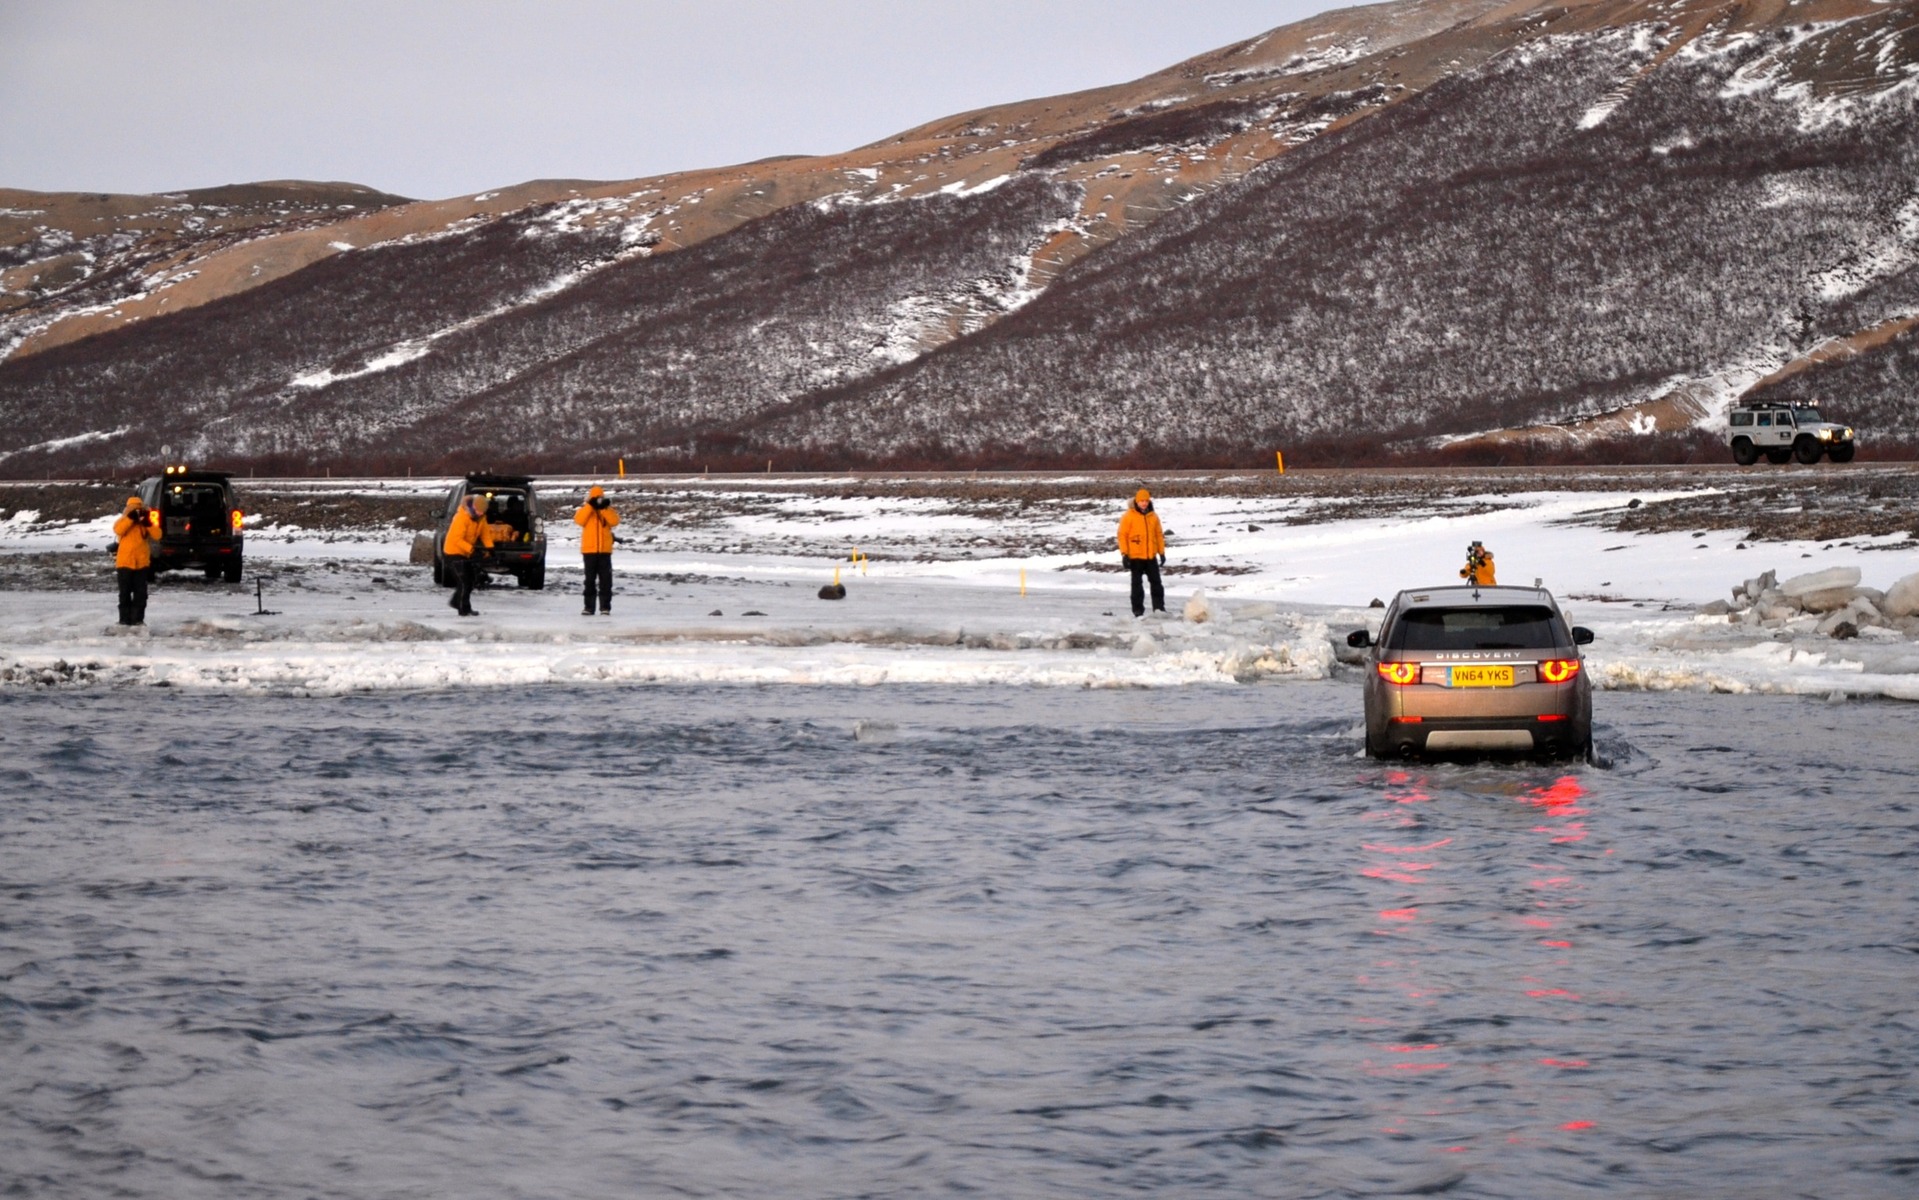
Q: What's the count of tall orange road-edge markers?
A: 2